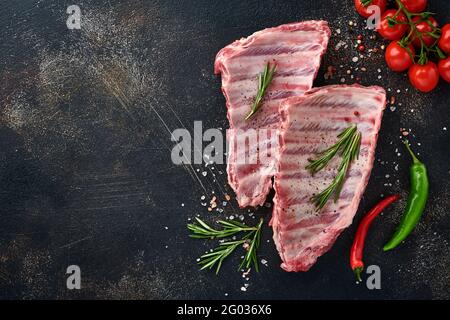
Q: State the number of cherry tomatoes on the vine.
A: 8